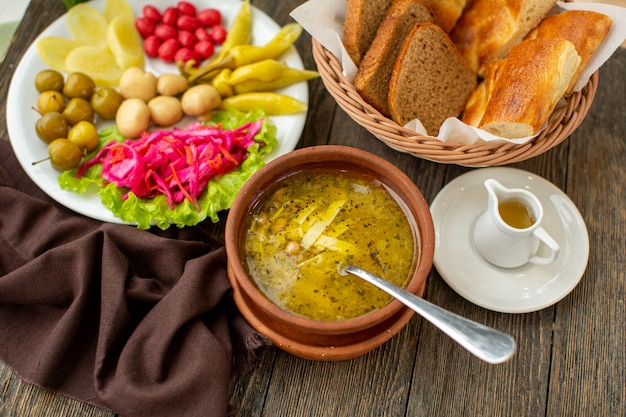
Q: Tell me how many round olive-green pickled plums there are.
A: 8